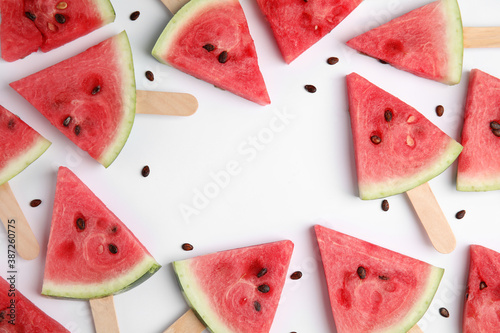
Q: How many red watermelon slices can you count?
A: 13